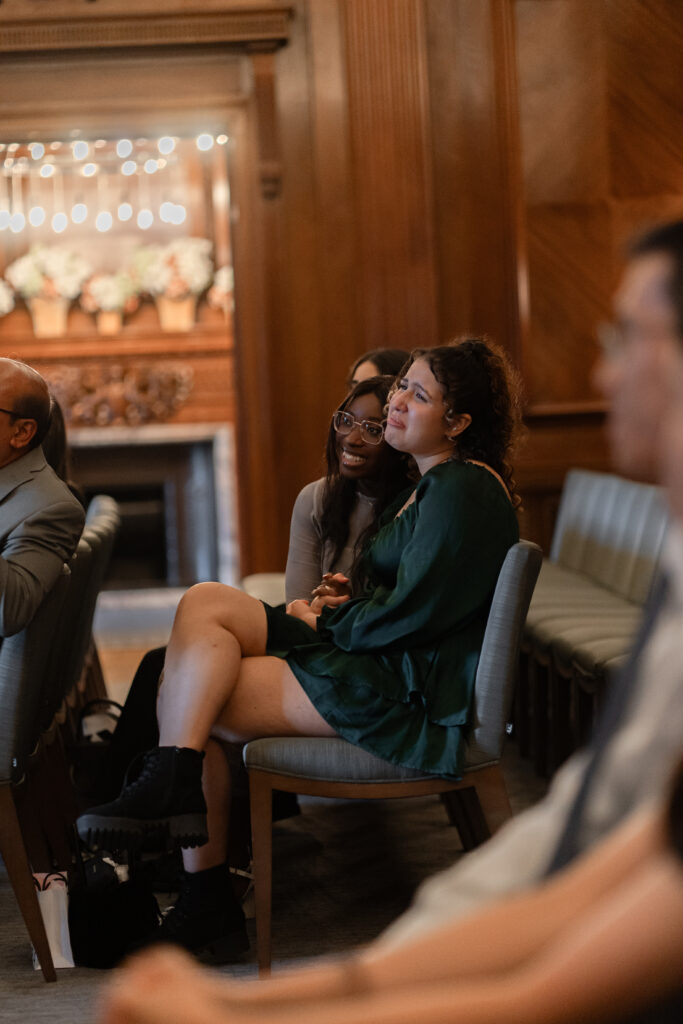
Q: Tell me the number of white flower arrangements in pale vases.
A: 3